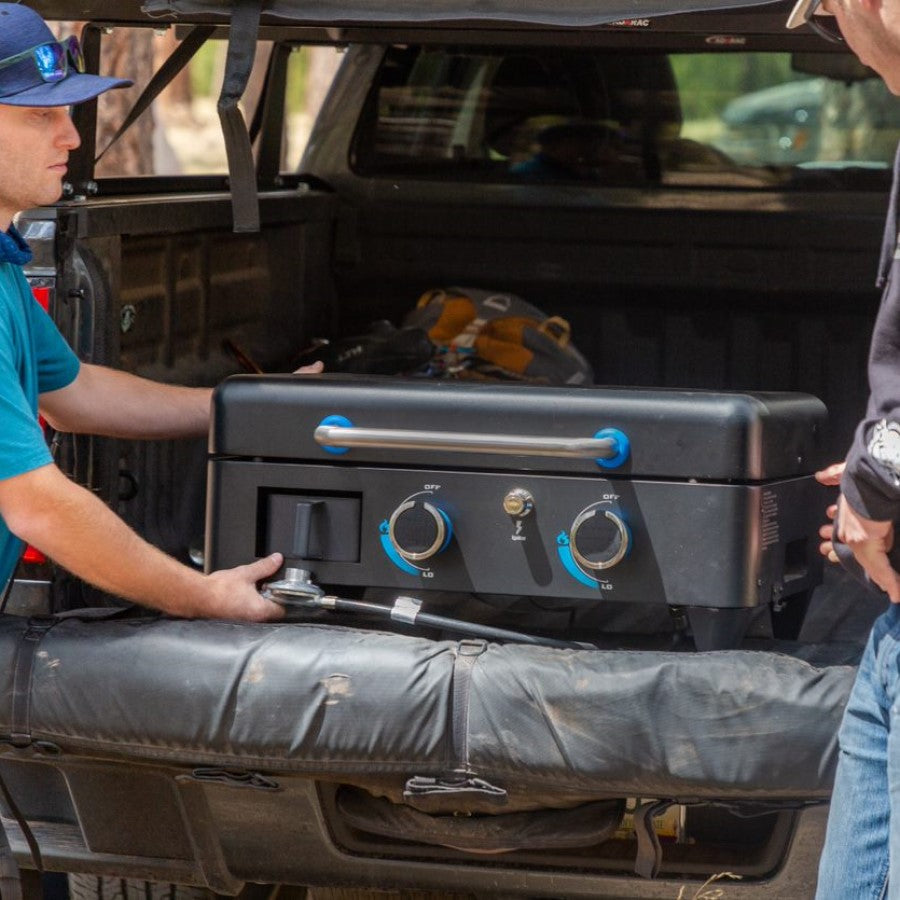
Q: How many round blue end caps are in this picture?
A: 2